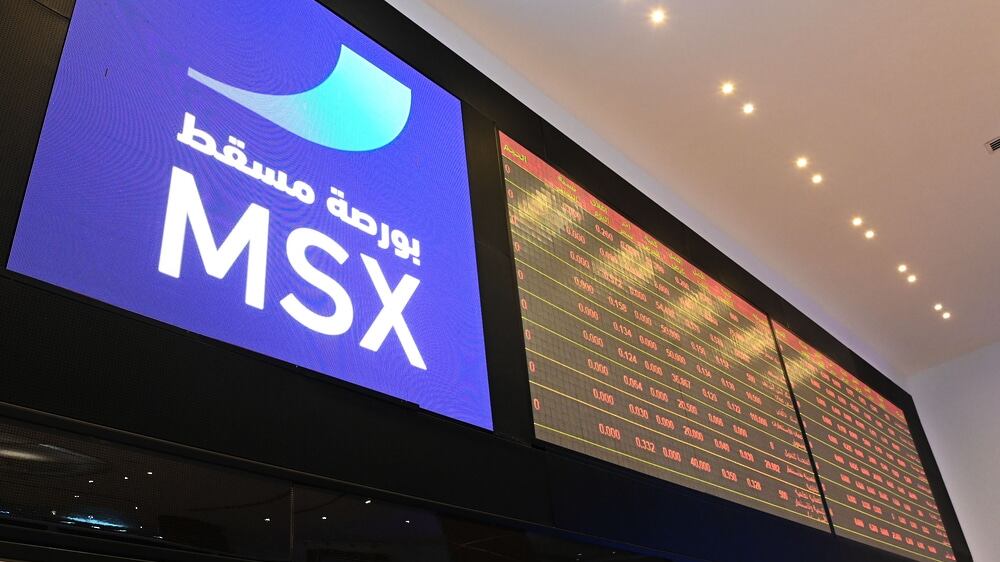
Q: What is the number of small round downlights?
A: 11